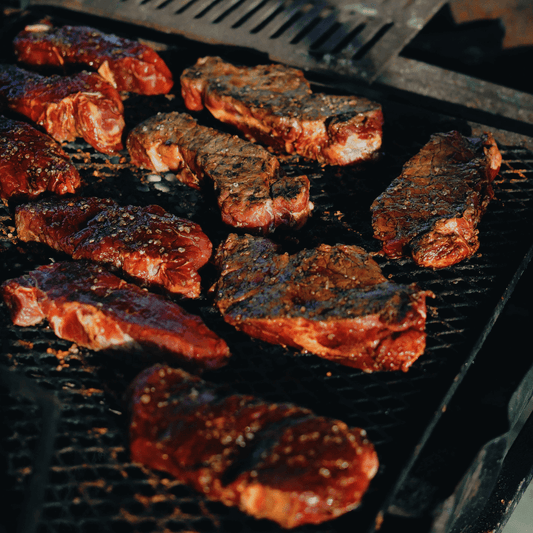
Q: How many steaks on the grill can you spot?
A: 10